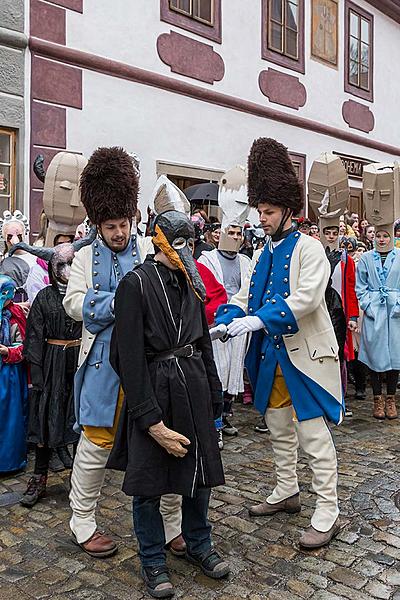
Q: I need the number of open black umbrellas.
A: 1